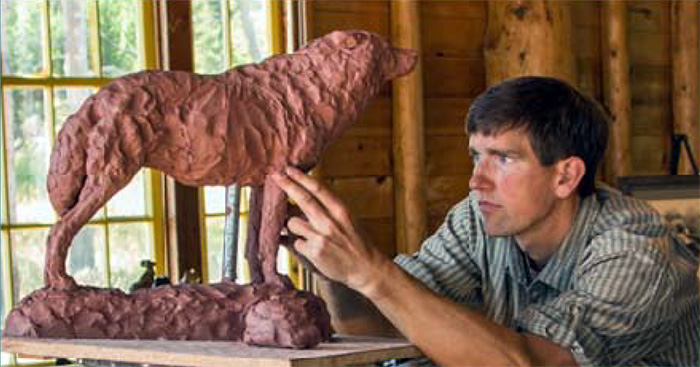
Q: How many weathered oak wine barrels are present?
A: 0